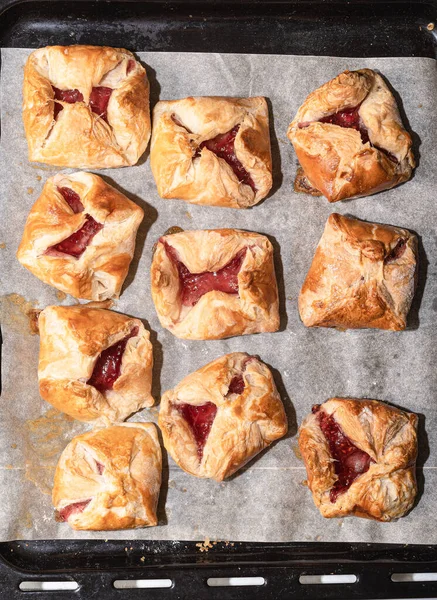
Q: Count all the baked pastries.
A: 10